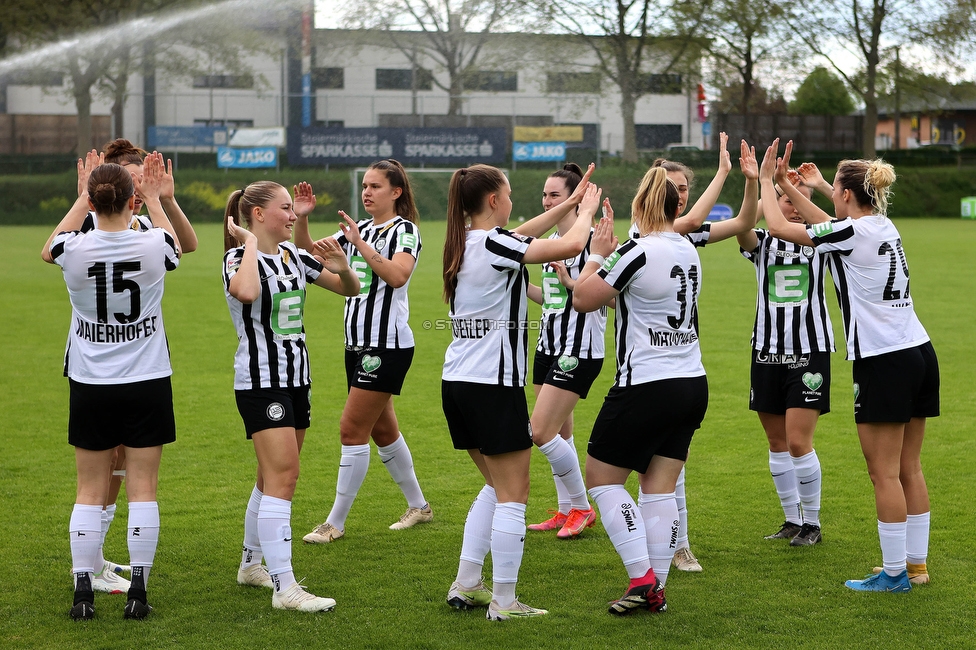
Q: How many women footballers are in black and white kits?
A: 10